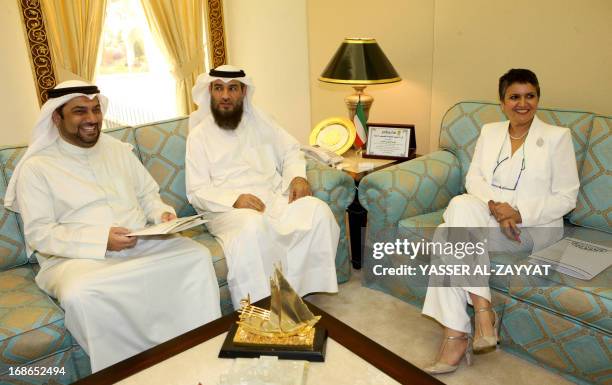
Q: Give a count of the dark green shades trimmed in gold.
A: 1